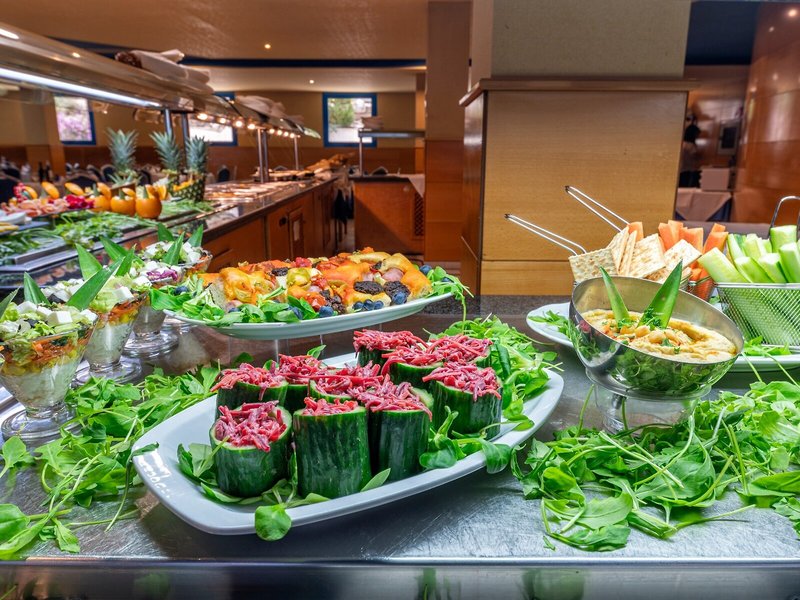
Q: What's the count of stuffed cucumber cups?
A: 10